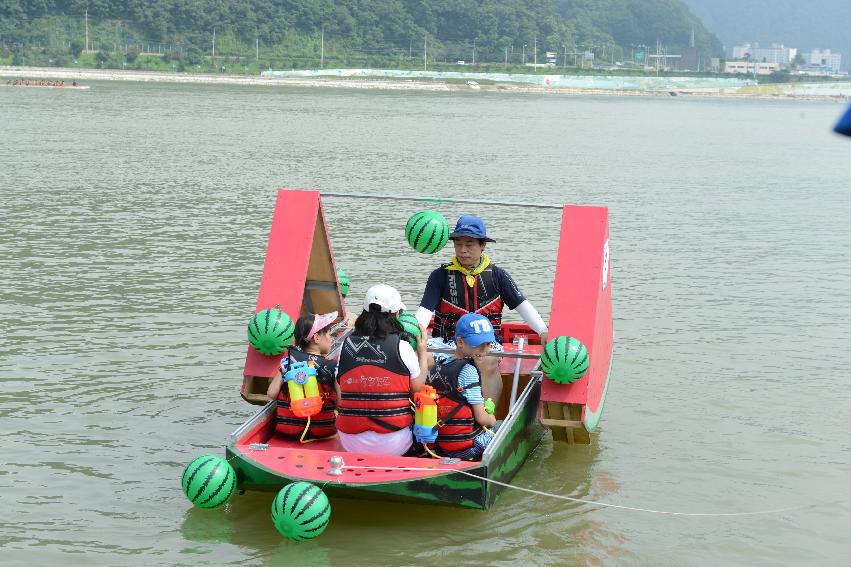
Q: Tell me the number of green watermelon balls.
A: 7